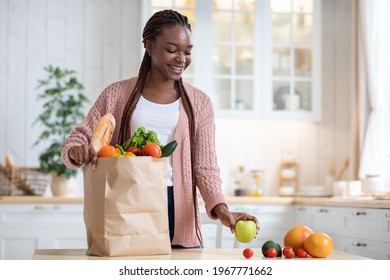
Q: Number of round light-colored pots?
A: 1